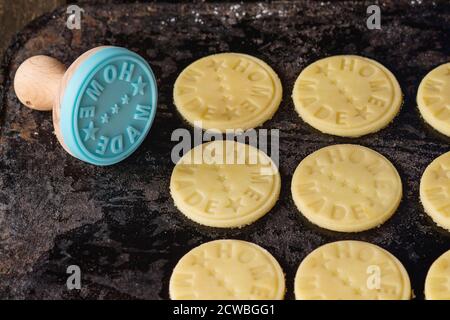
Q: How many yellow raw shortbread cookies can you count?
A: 9